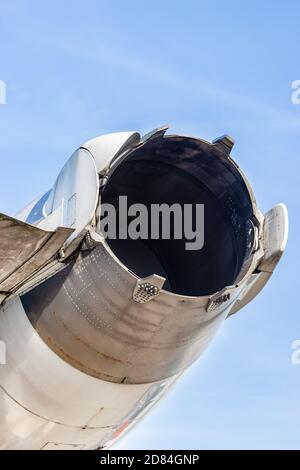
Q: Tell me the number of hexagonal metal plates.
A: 2